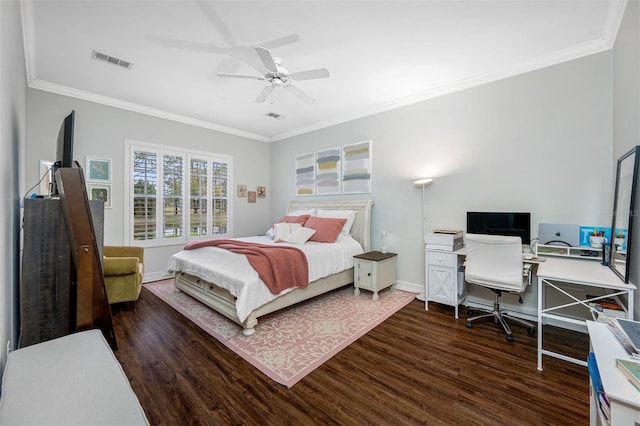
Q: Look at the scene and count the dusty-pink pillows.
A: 2